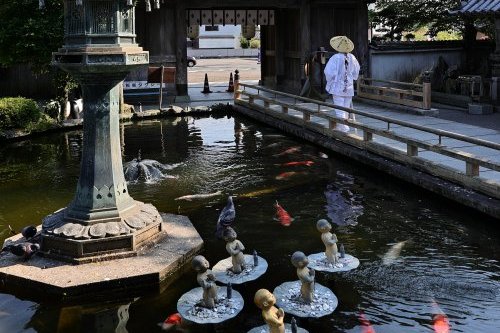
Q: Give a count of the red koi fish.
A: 7